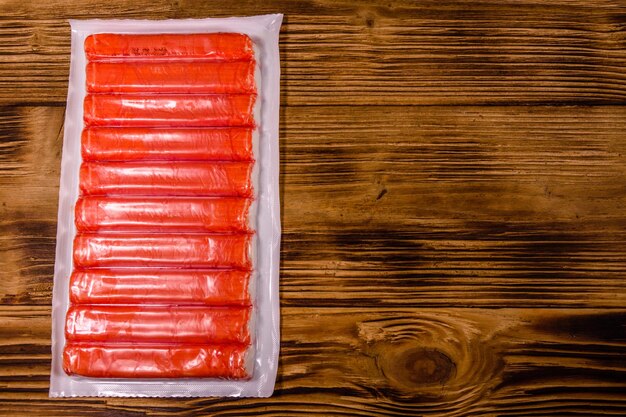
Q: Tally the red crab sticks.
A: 10